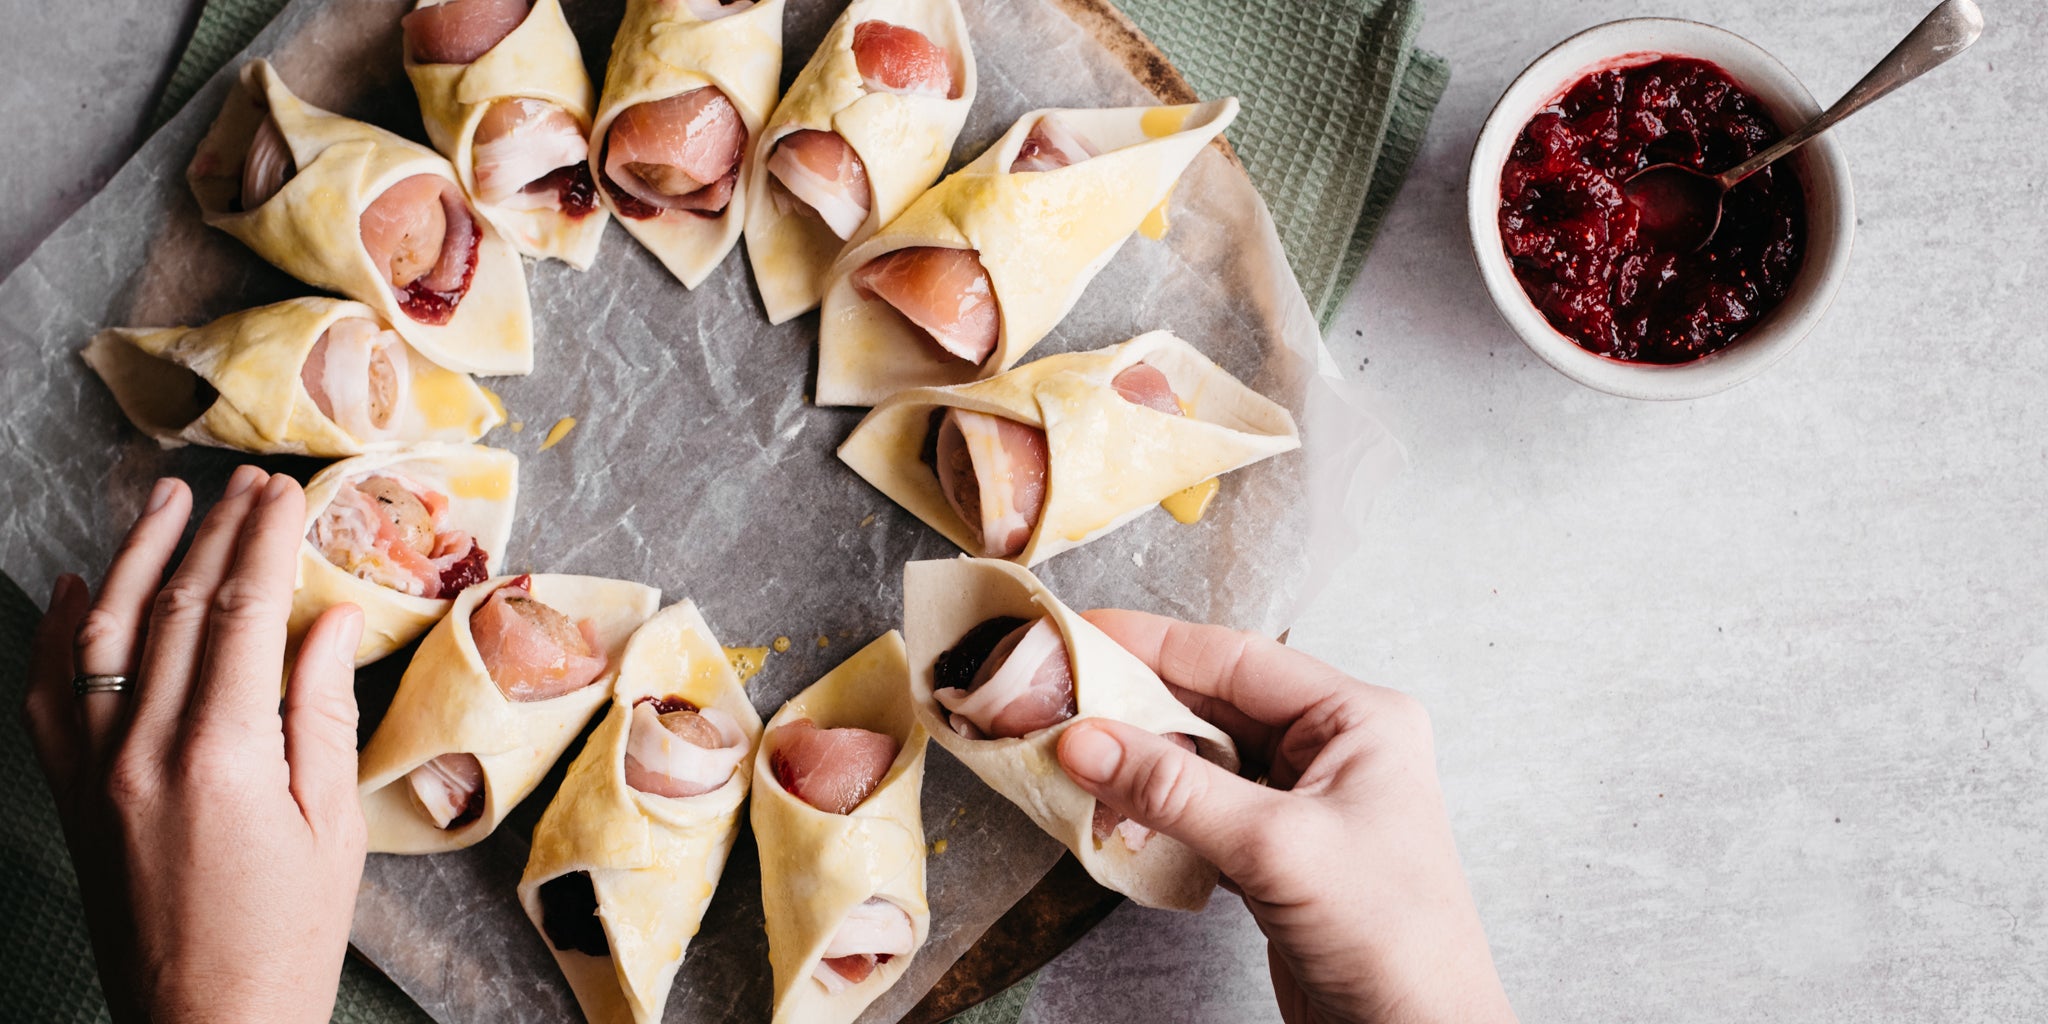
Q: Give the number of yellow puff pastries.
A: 12